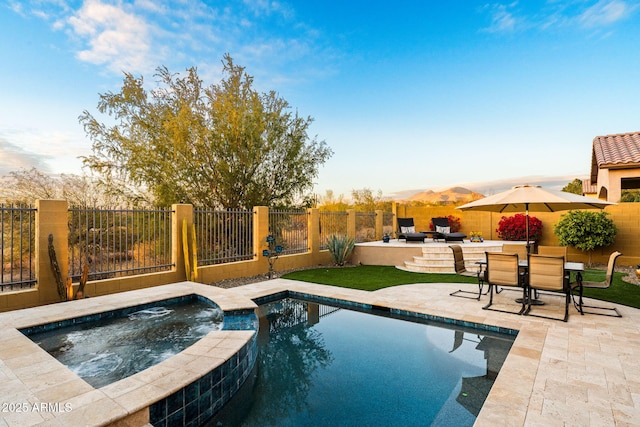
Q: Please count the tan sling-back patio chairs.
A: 6